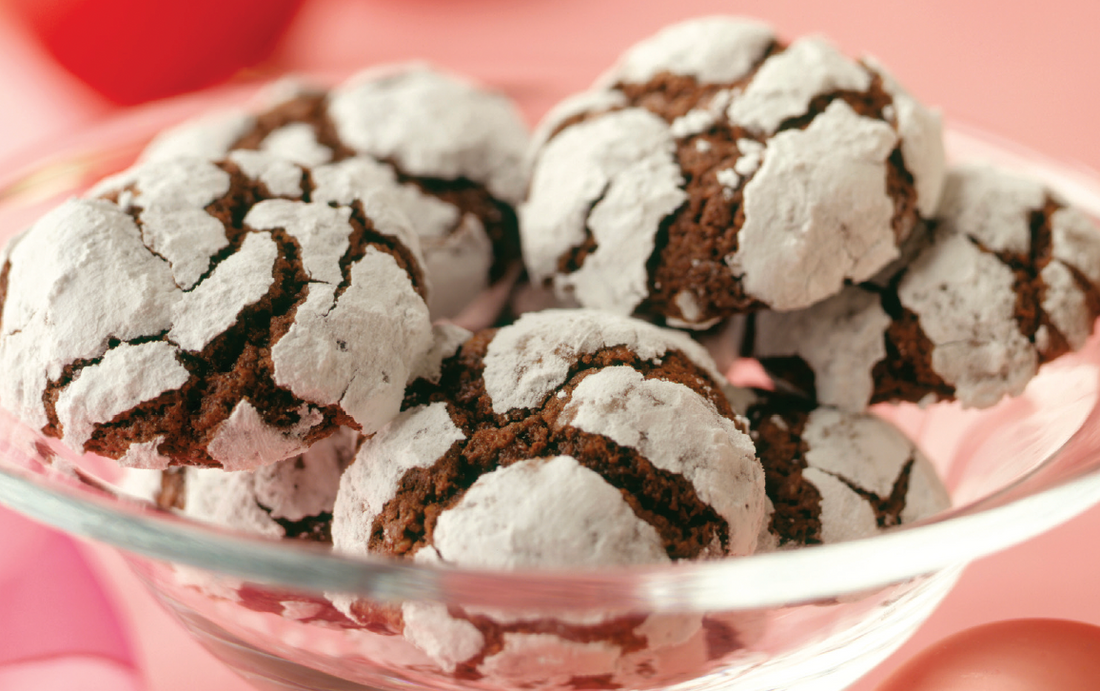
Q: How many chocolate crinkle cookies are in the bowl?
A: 7